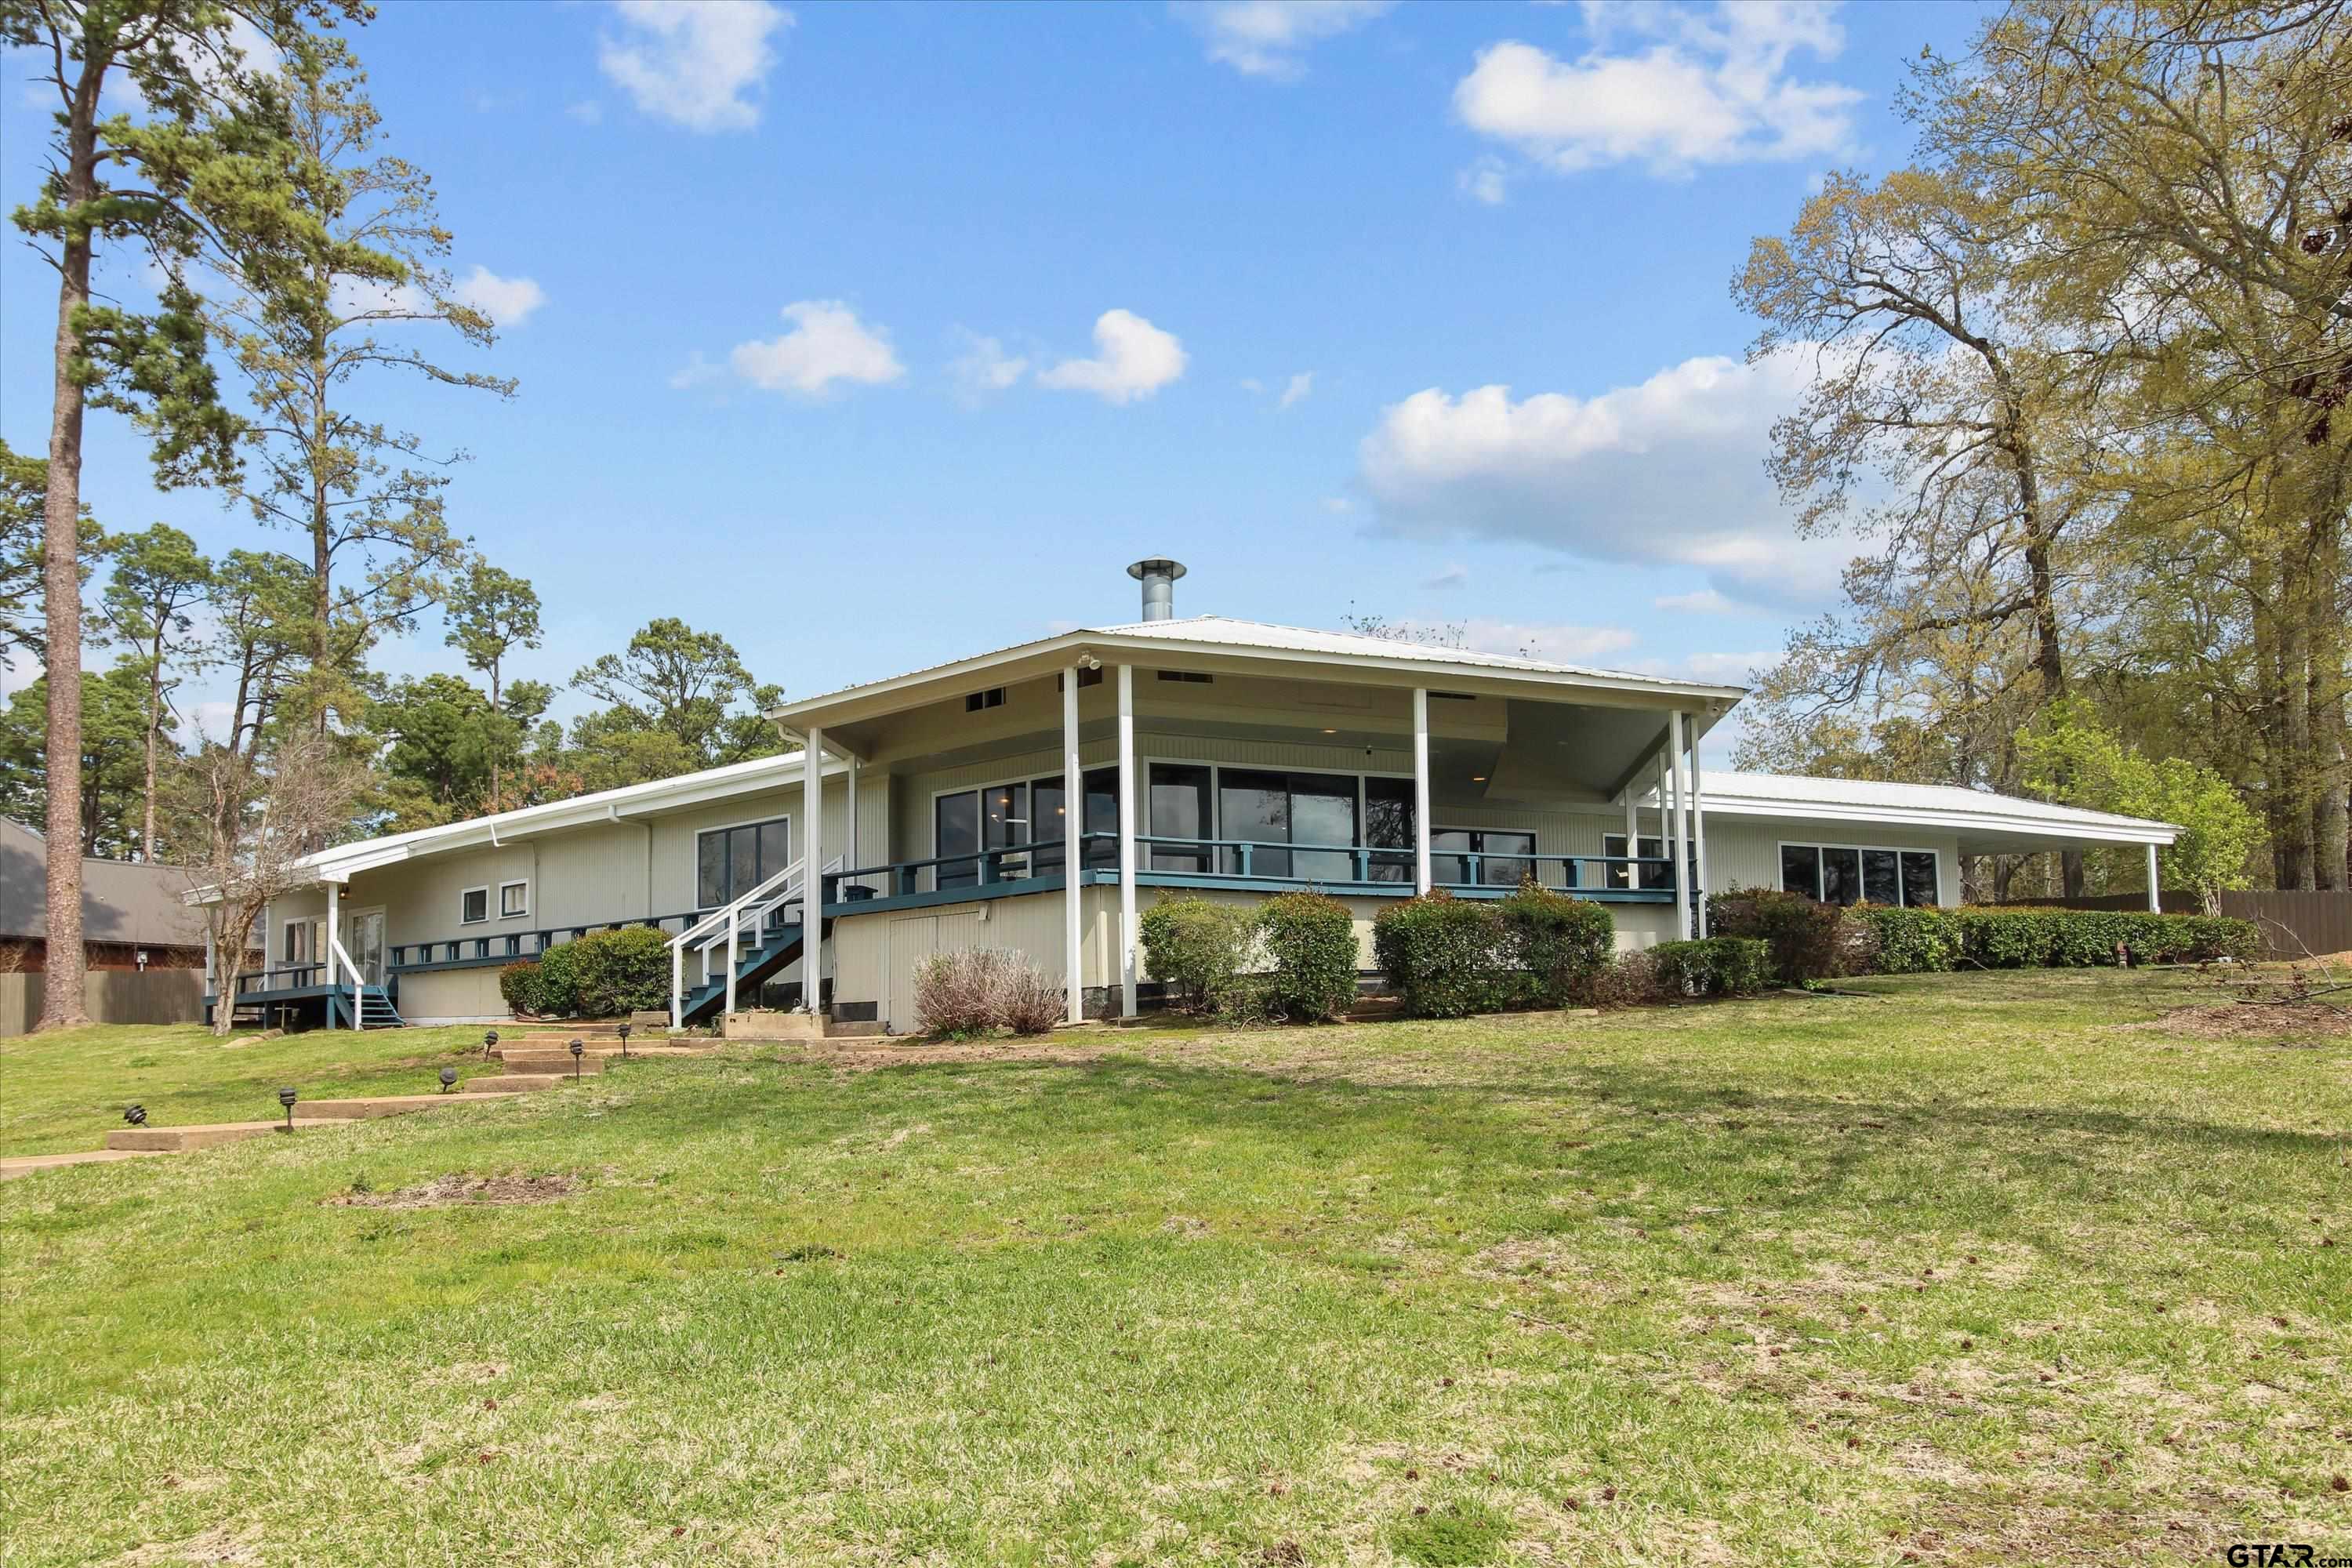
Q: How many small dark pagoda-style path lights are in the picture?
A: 6